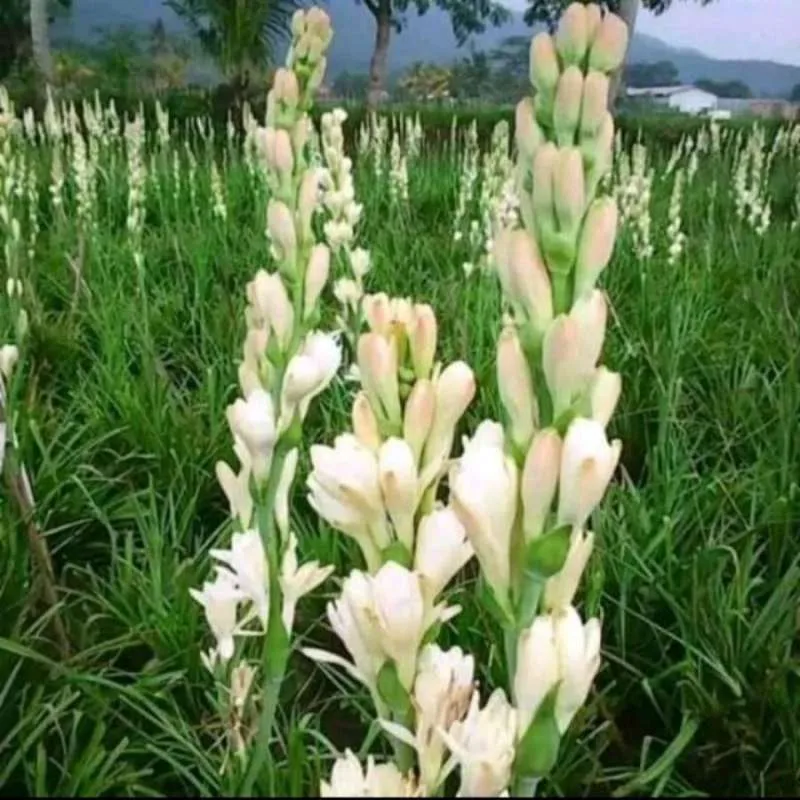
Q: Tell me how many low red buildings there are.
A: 1